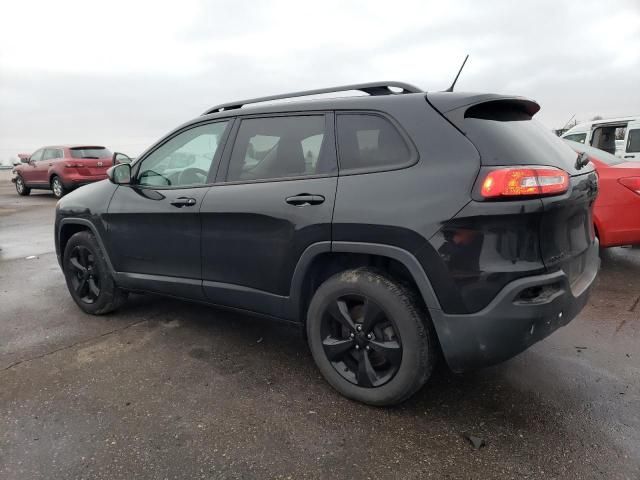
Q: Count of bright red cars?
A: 1